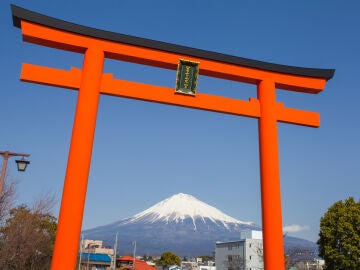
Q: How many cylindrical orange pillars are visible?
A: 2